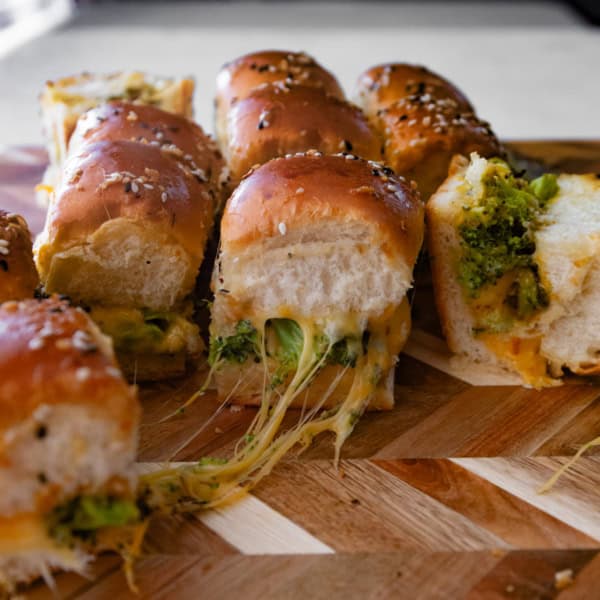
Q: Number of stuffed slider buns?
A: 11